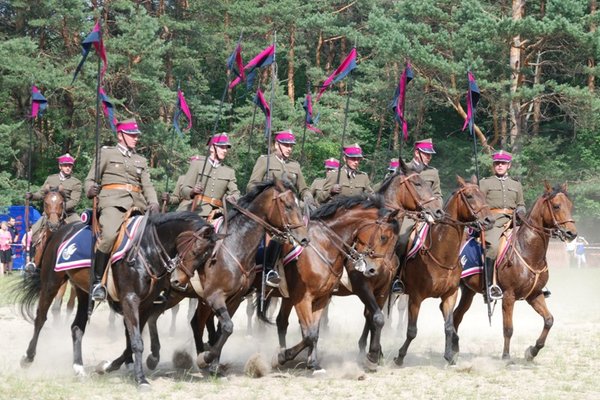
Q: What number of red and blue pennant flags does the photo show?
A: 11